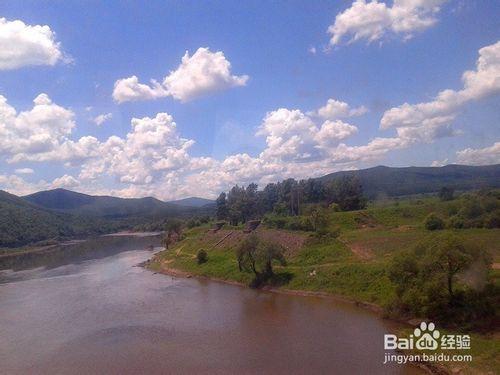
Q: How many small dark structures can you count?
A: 2